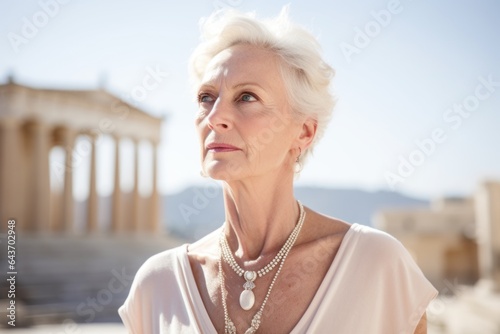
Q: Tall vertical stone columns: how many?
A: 7